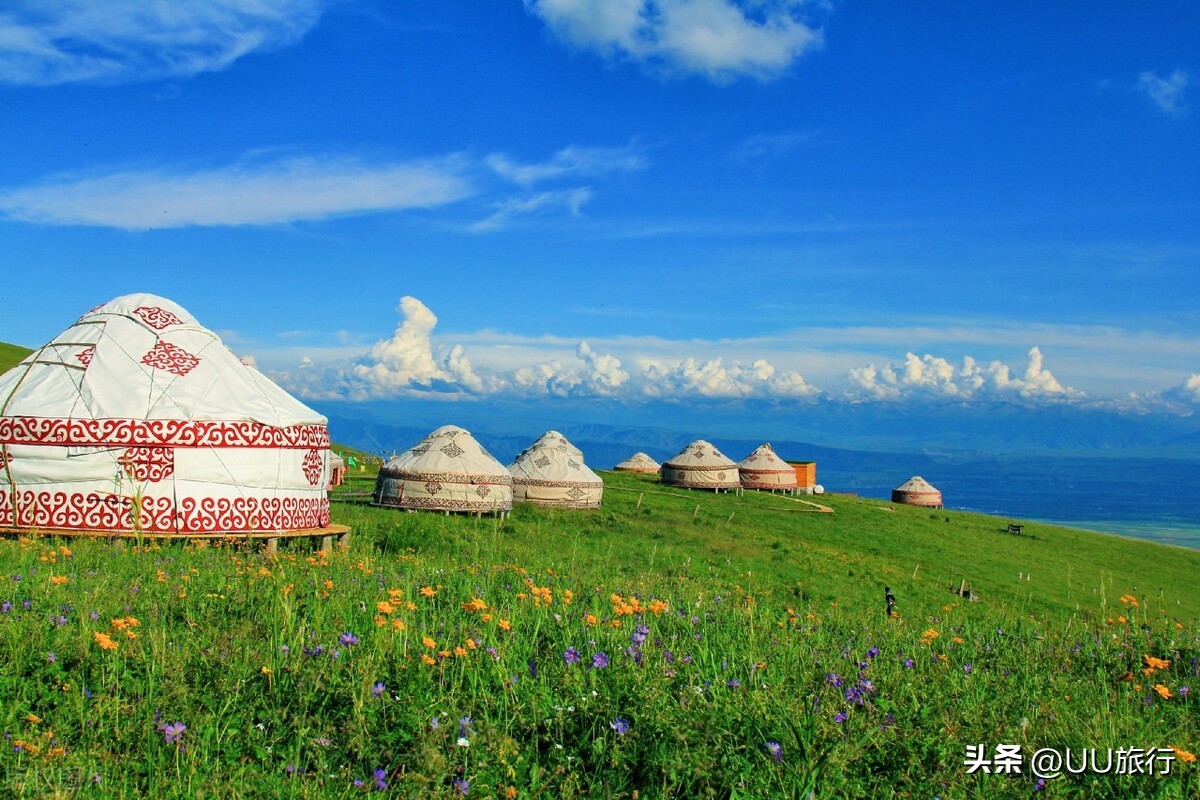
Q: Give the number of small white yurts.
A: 6